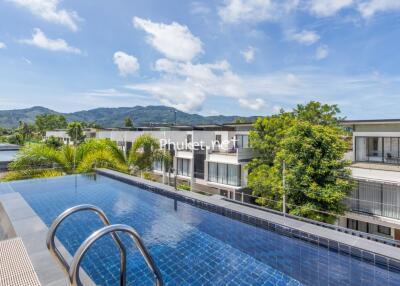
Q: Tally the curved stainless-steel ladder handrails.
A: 2